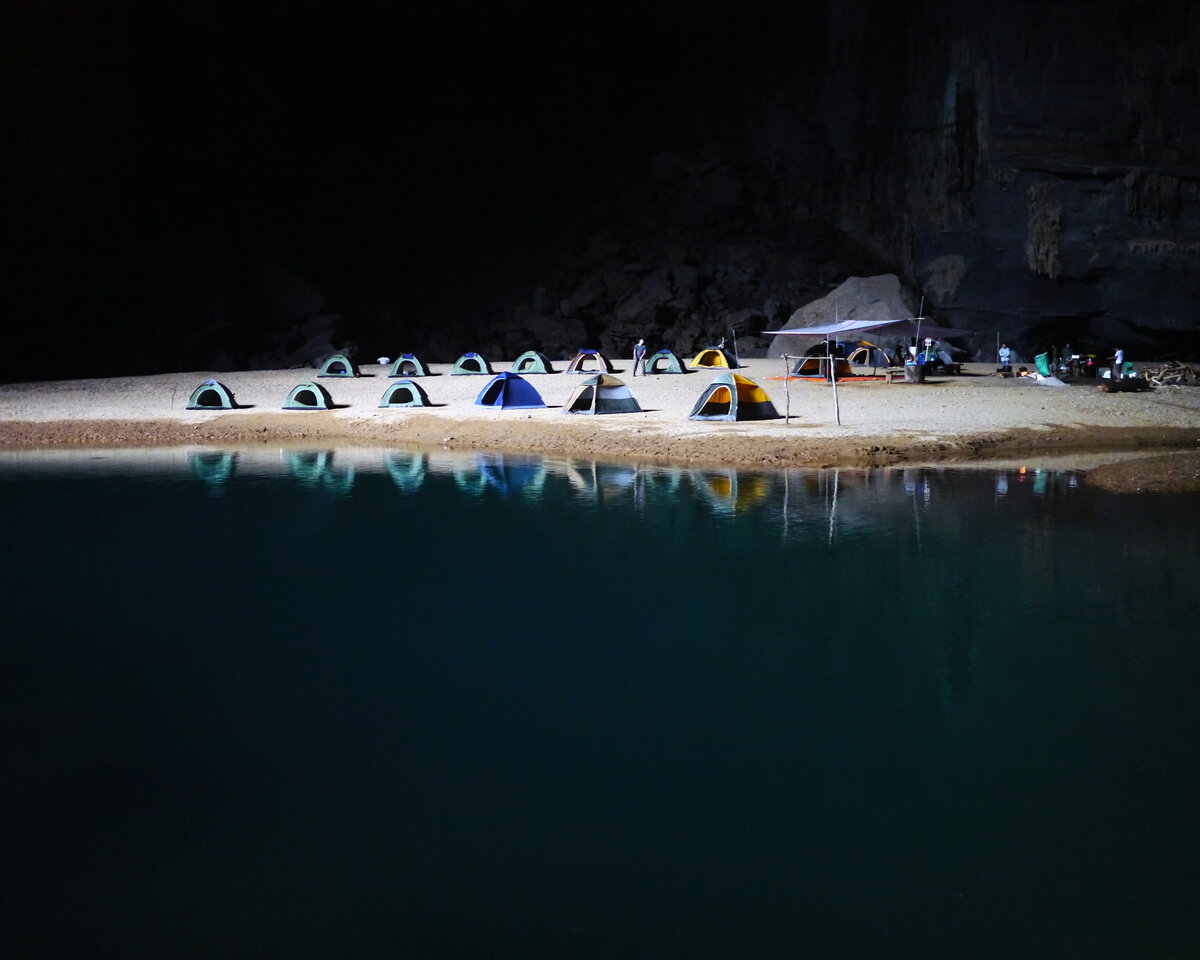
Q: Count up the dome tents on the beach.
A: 15